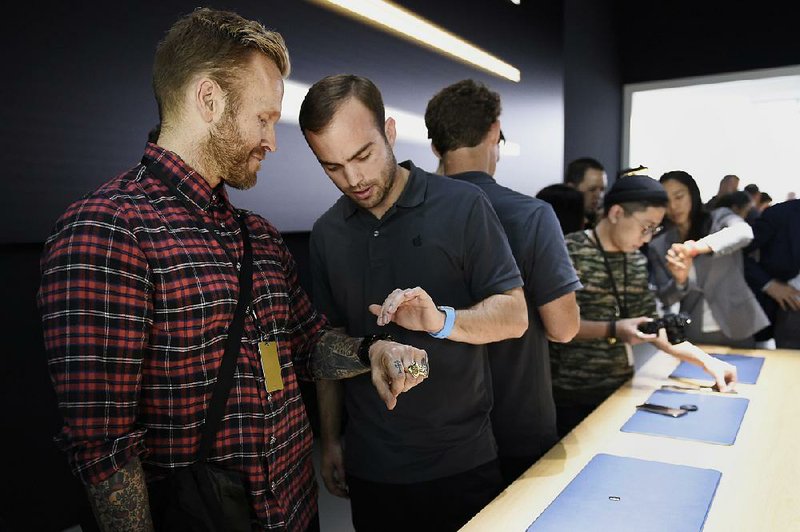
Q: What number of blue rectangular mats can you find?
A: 3